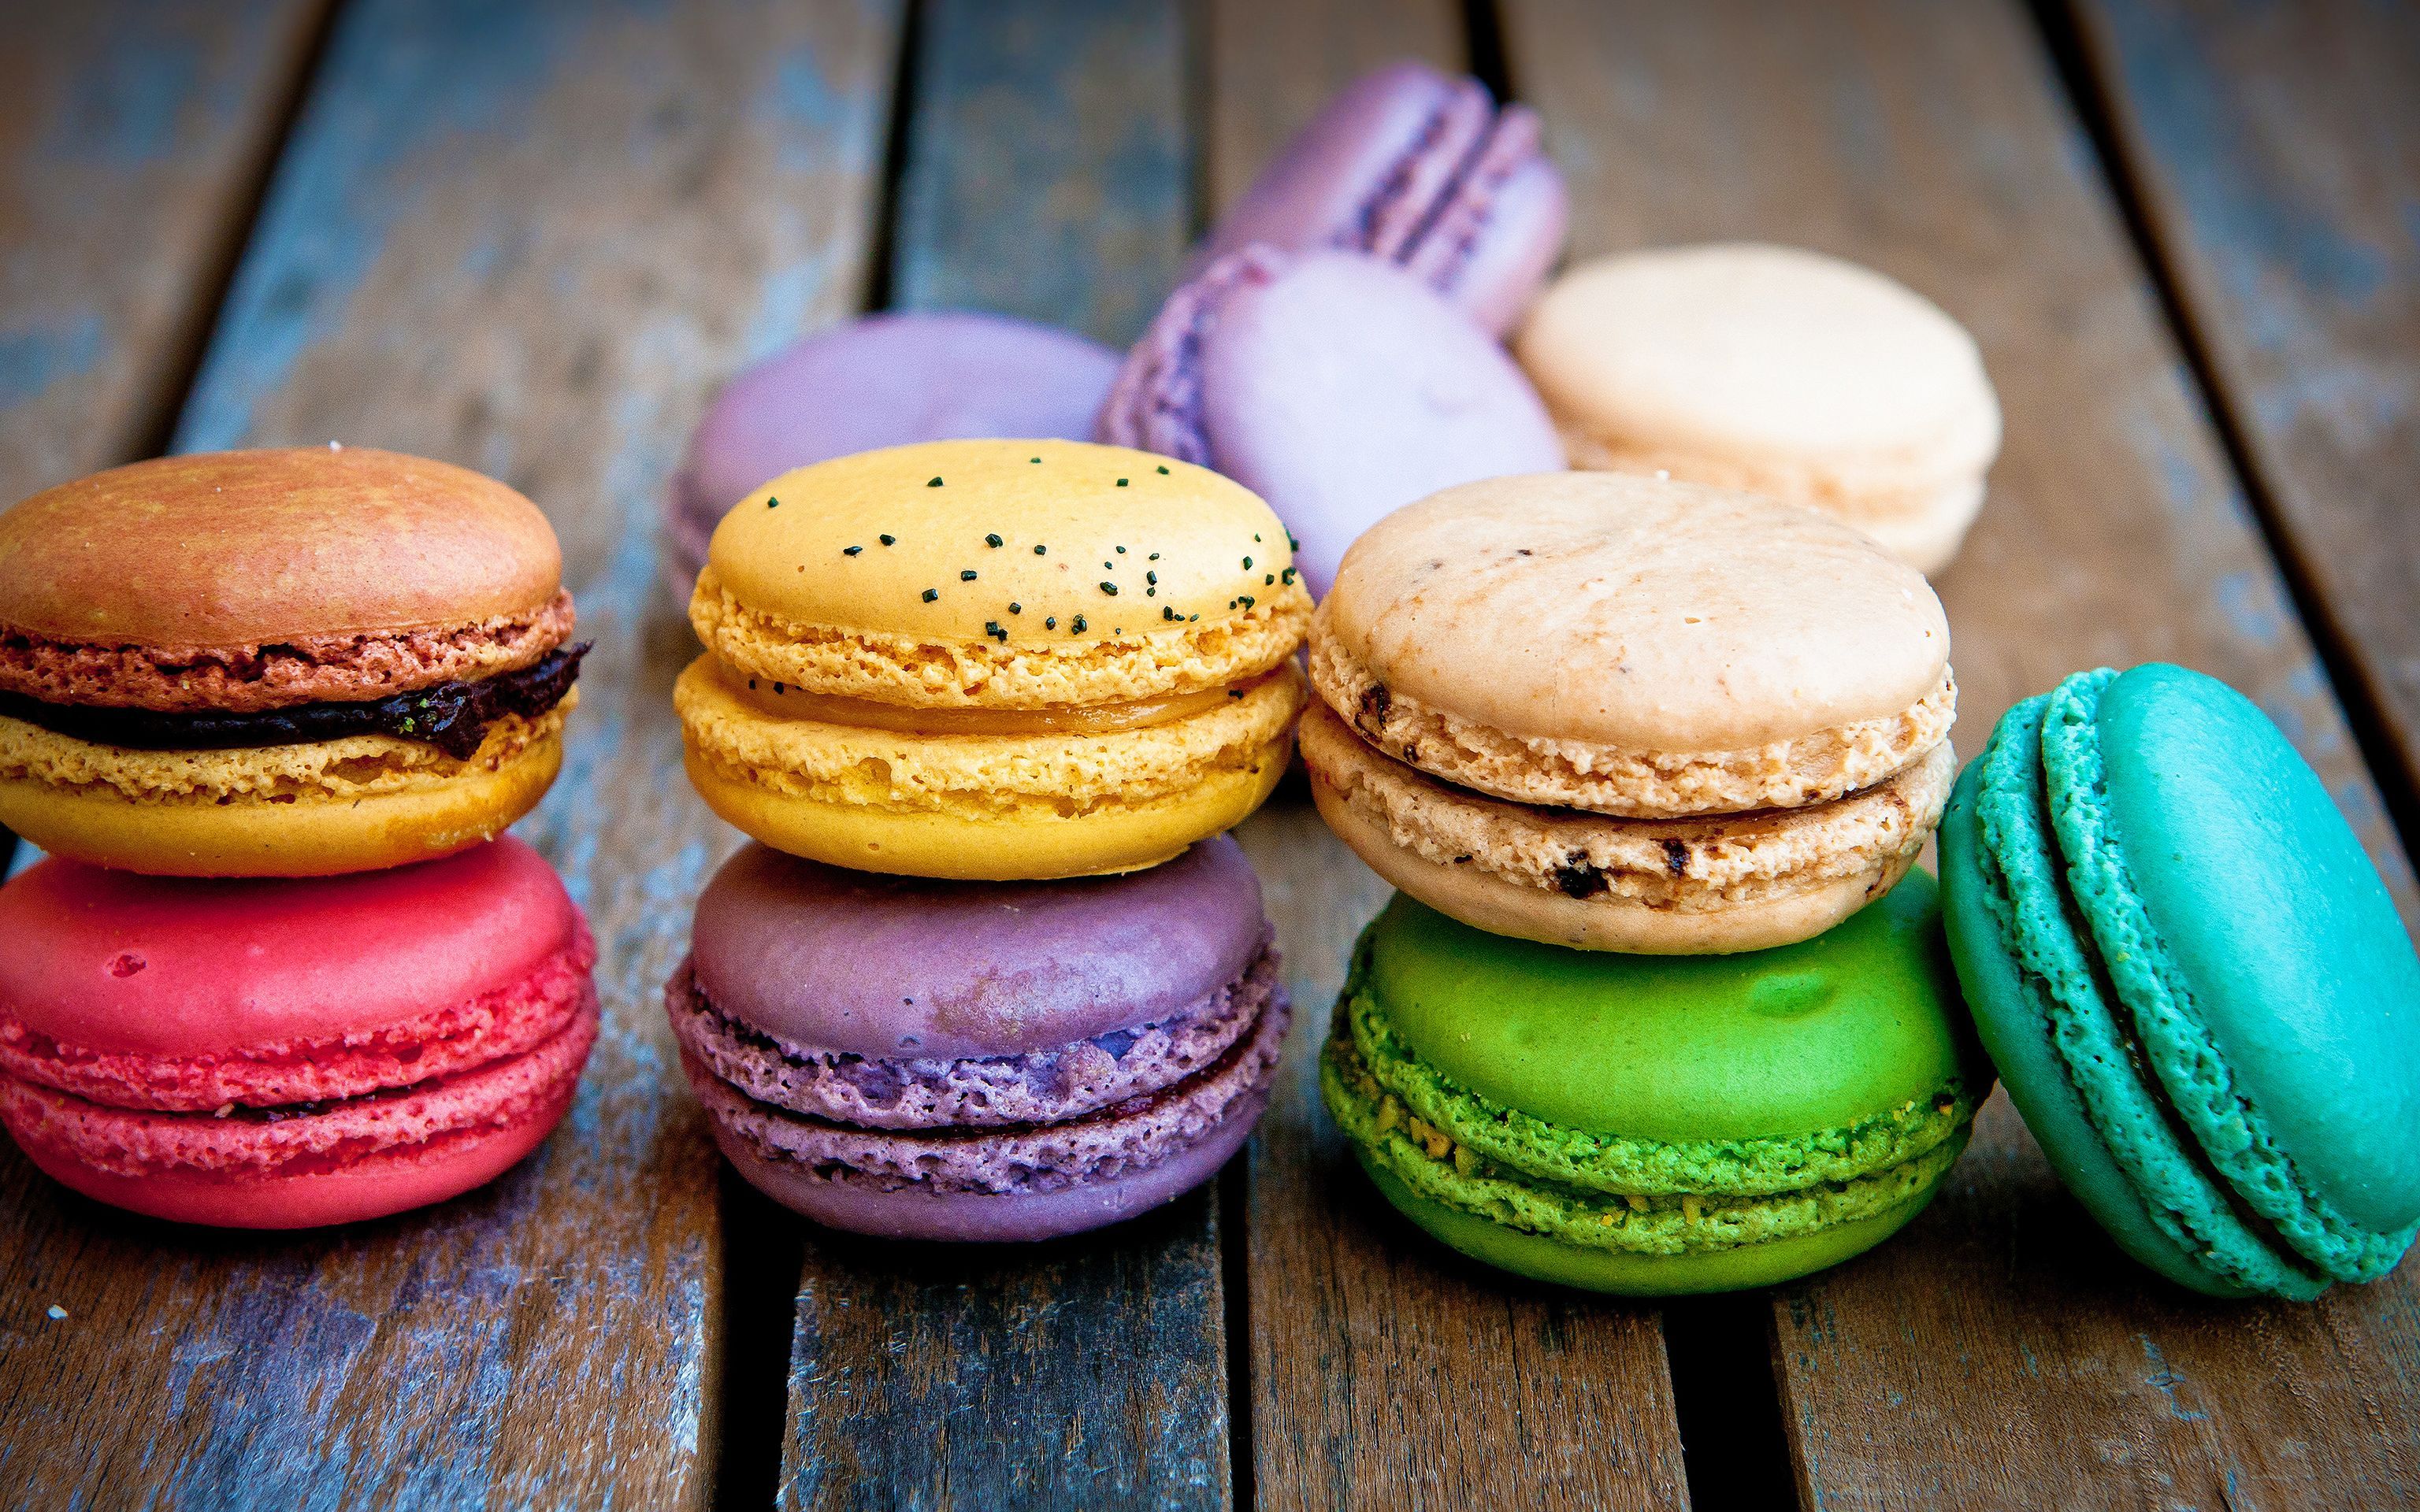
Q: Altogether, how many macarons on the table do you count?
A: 11